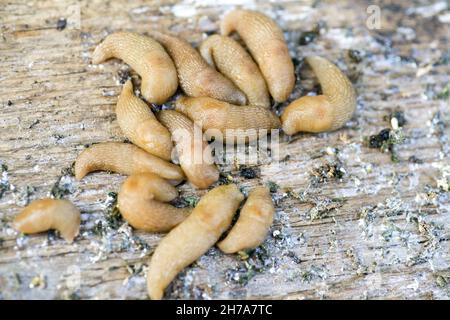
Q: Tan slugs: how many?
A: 13